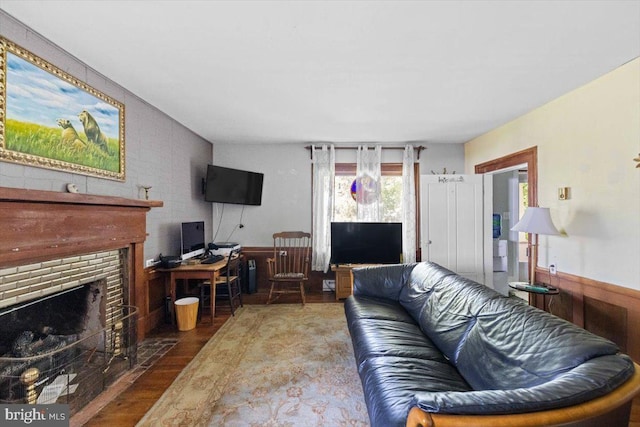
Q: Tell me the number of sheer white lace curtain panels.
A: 3